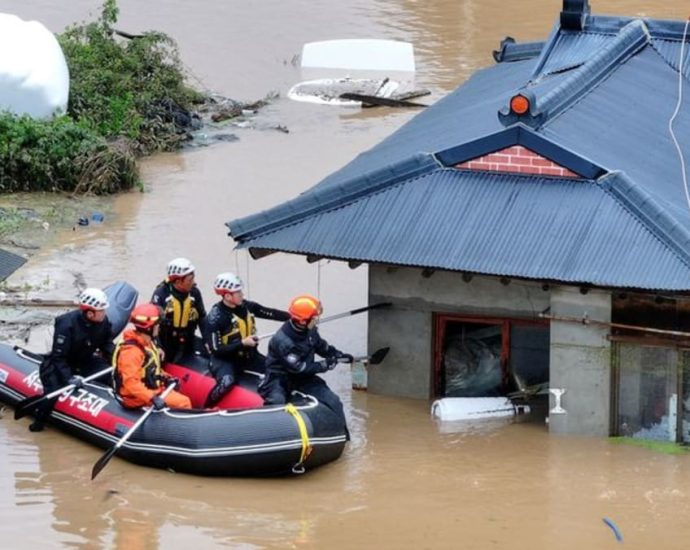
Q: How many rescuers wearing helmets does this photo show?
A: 5